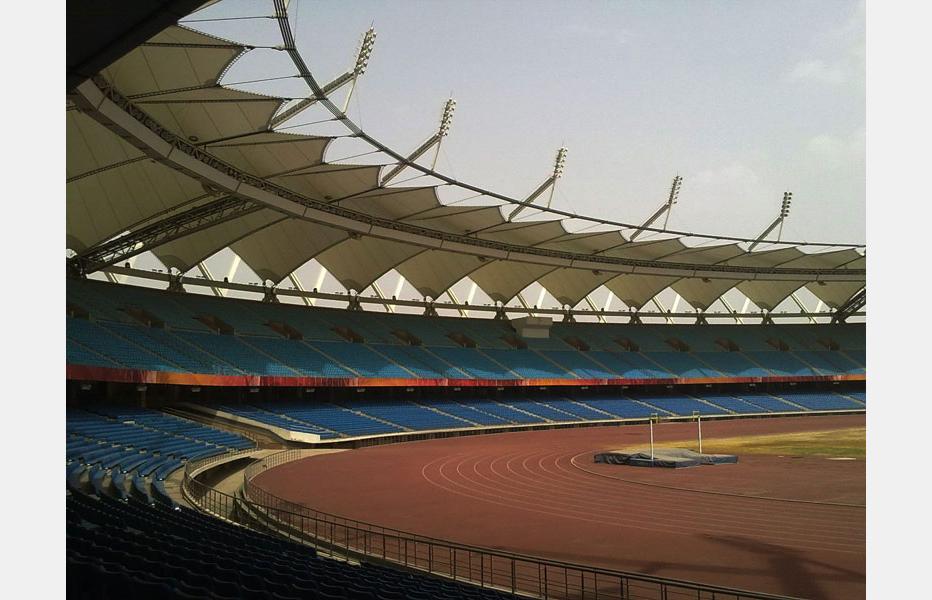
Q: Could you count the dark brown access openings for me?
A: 14